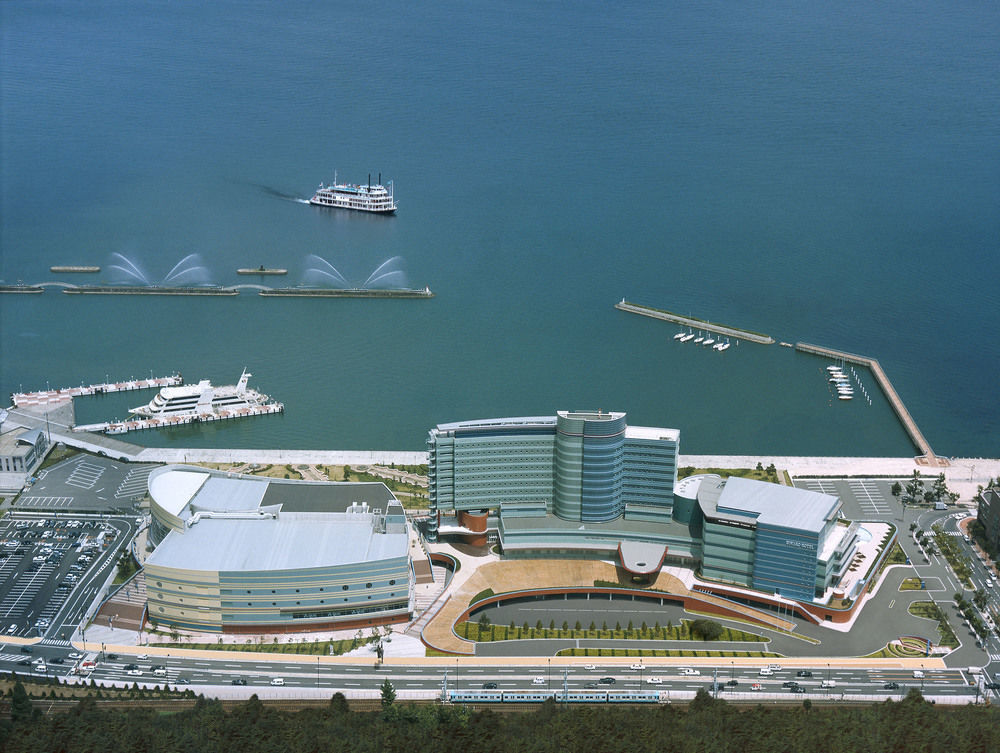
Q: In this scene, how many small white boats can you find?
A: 14